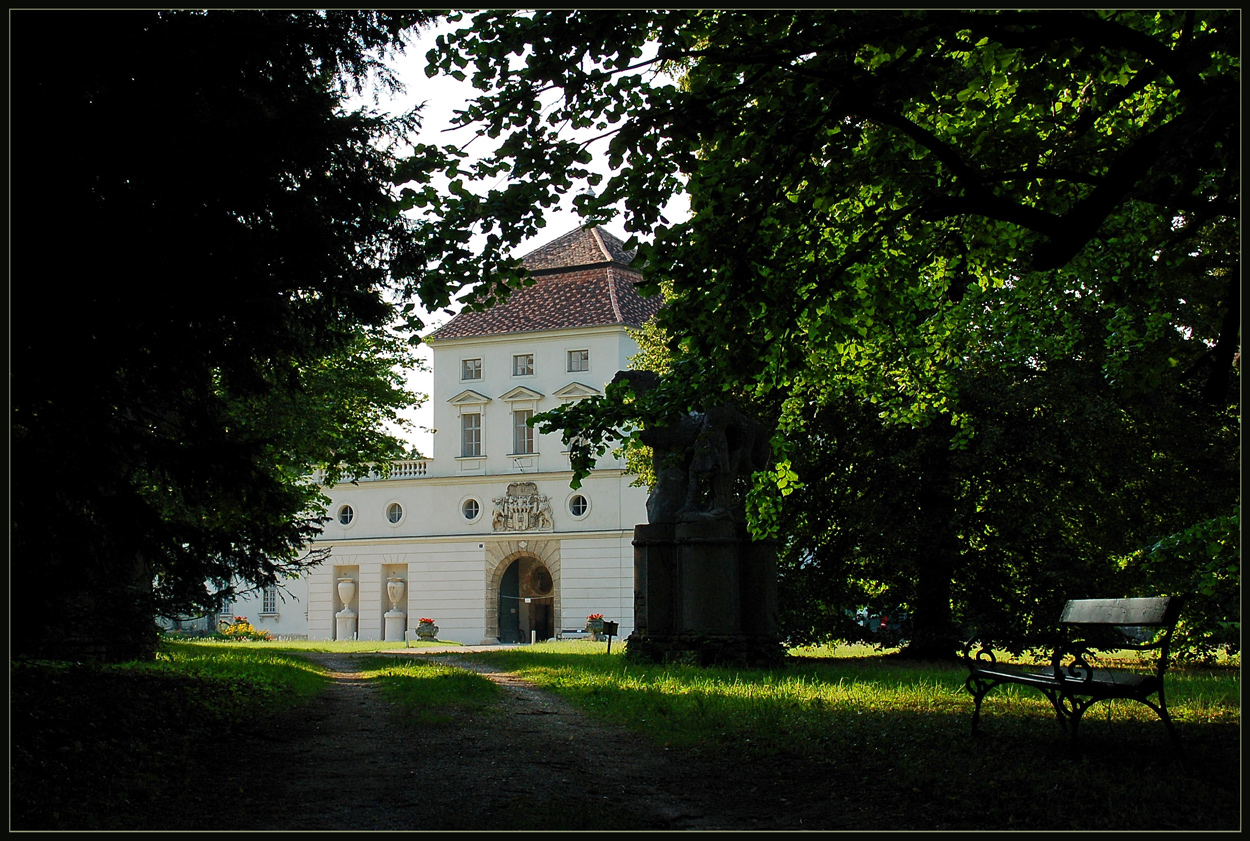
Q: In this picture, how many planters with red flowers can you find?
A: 2